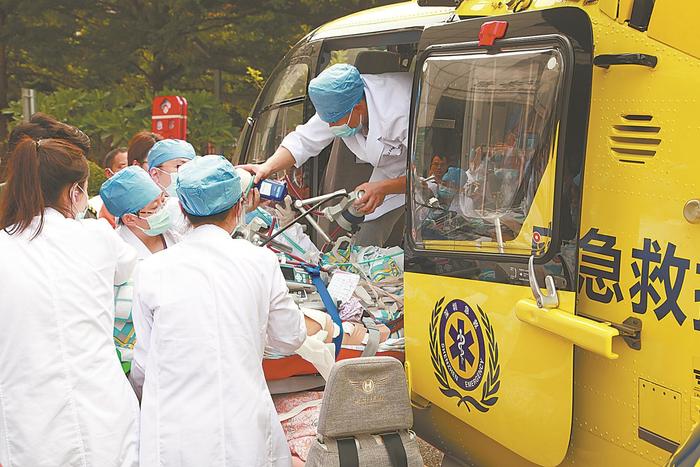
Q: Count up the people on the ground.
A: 7